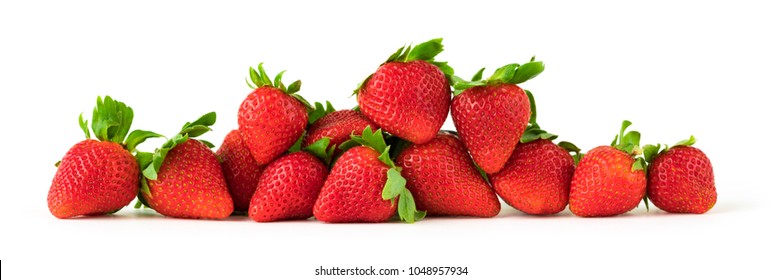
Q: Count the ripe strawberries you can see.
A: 13